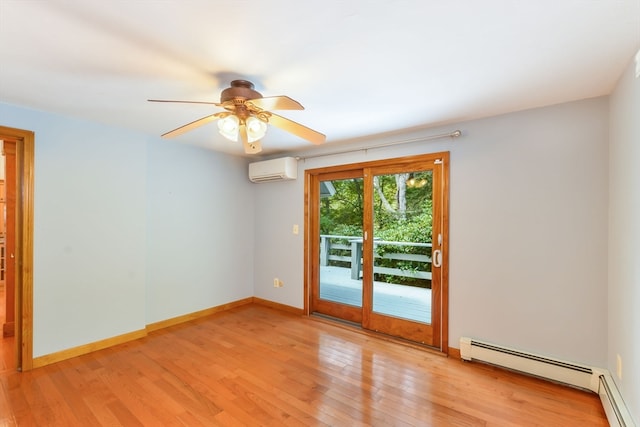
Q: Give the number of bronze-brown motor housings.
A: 1